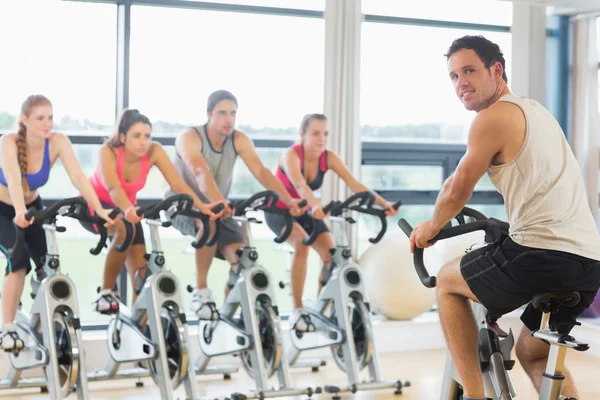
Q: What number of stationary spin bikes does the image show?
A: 5